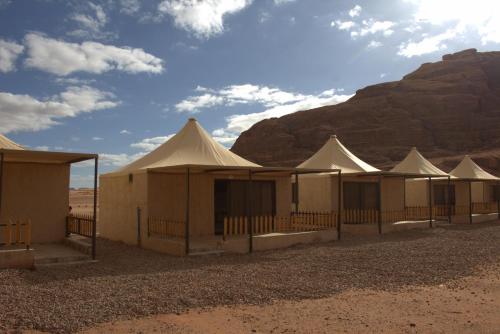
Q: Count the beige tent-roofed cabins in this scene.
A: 5